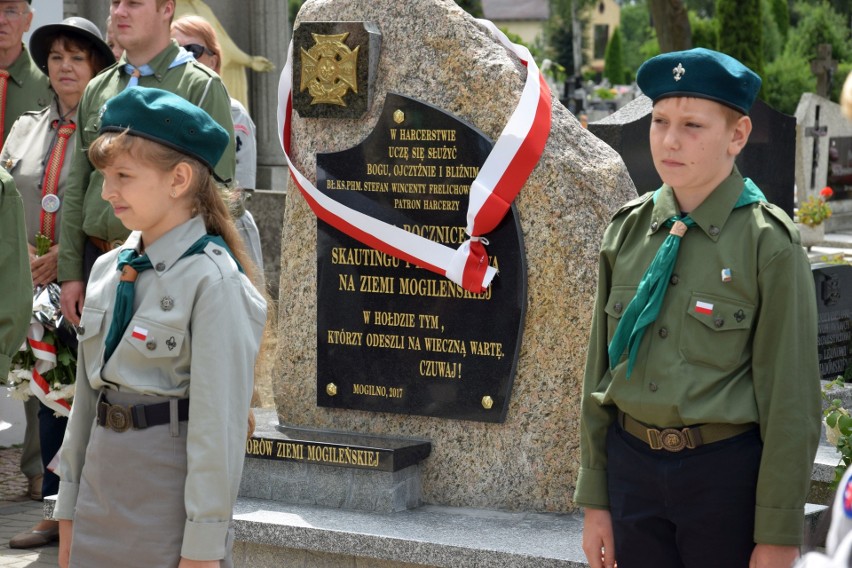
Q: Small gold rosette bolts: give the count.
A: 3